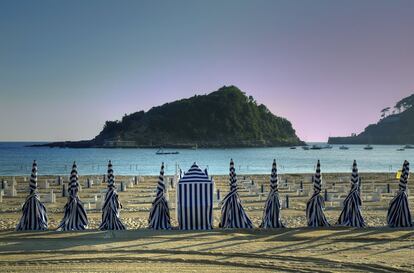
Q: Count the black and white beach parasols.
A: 9